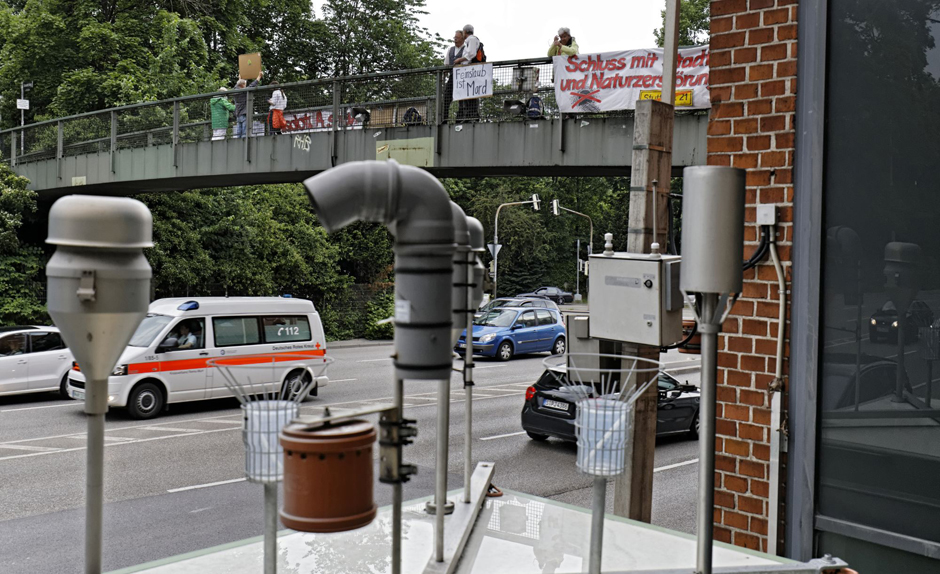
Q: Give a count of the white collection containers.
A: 2